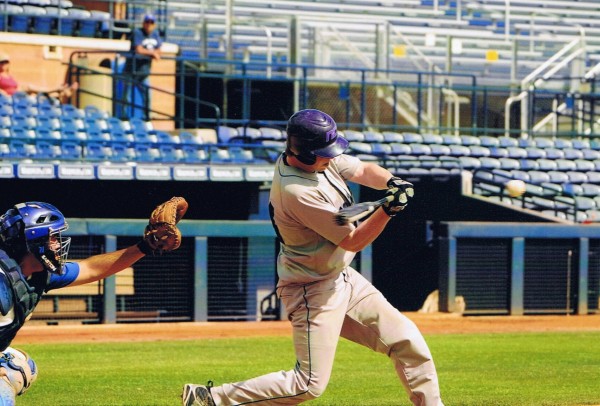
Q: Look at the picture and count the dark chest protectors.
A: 1